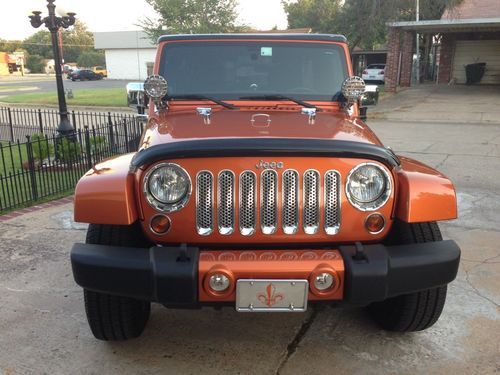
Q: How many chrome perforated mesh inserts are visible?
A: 7